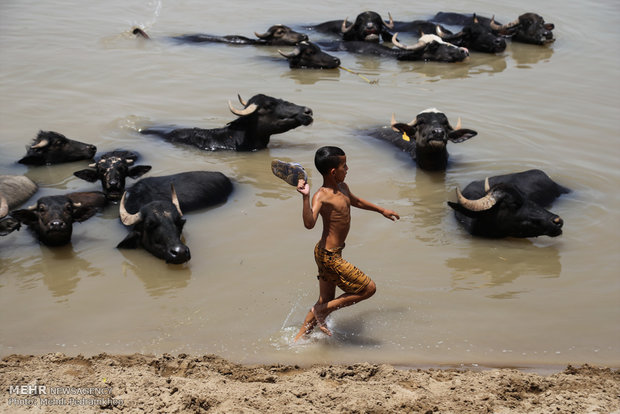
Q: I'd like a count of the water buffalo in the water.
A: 14